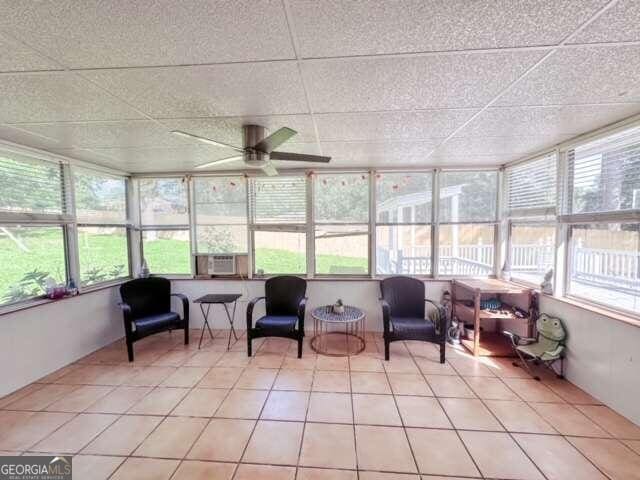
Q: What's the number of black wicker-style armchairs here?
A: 3